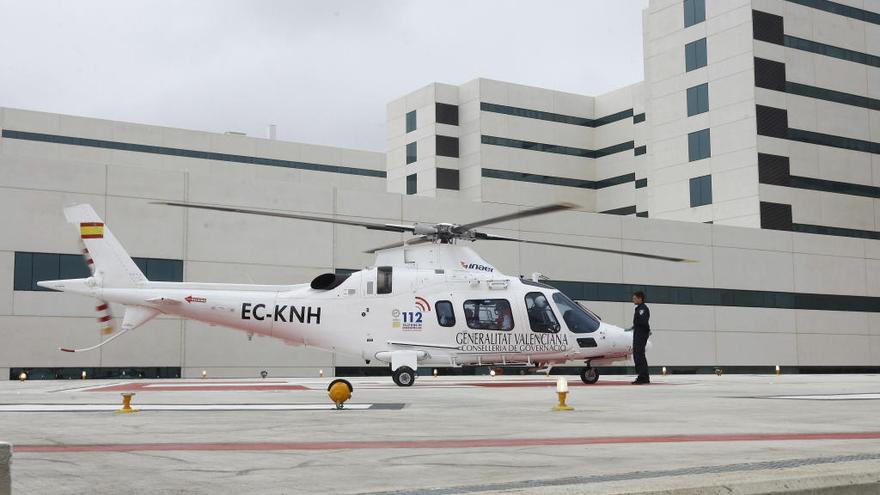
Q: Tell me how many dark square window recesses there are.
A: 8